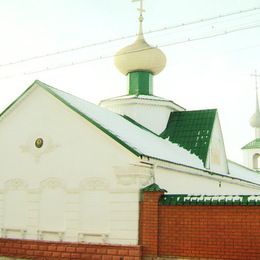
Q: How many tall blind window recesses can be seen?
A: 3